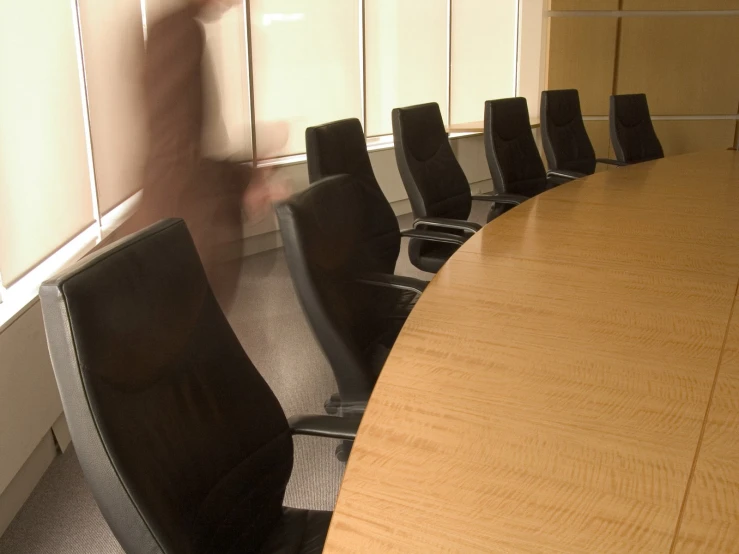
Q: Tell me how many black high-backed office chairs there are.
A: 7